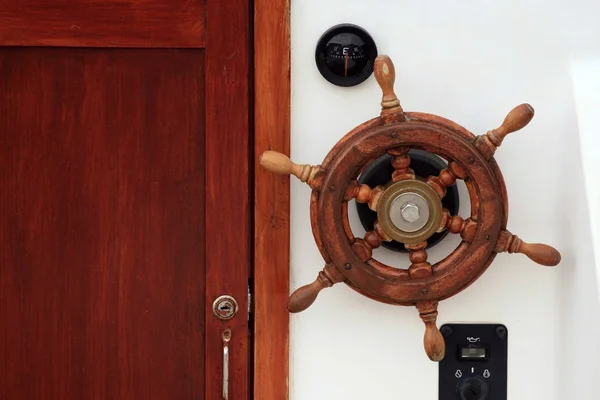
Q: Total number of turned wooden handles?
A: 6